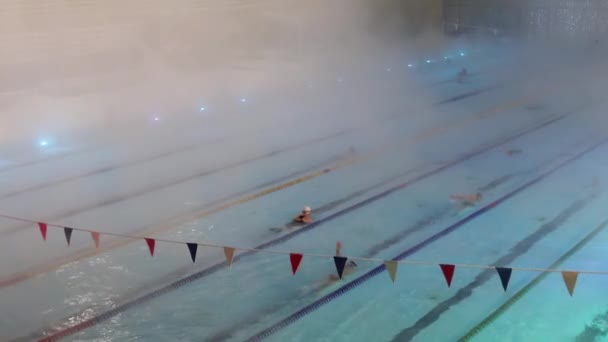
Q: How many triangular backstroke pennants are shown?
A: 12